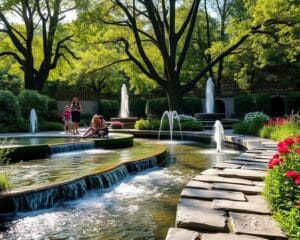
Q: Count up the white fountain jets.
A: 5